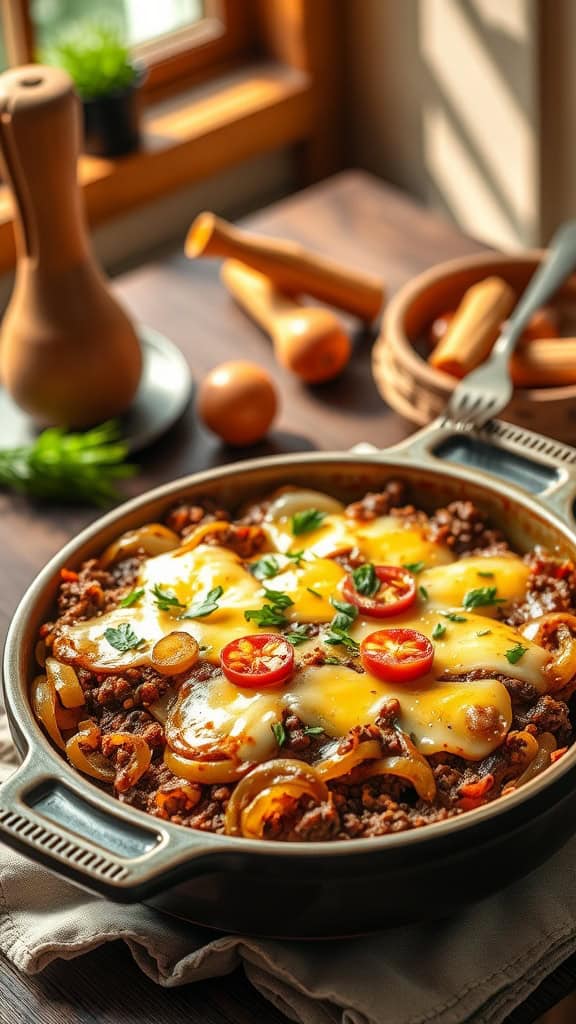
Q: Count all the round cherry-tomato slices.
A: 3